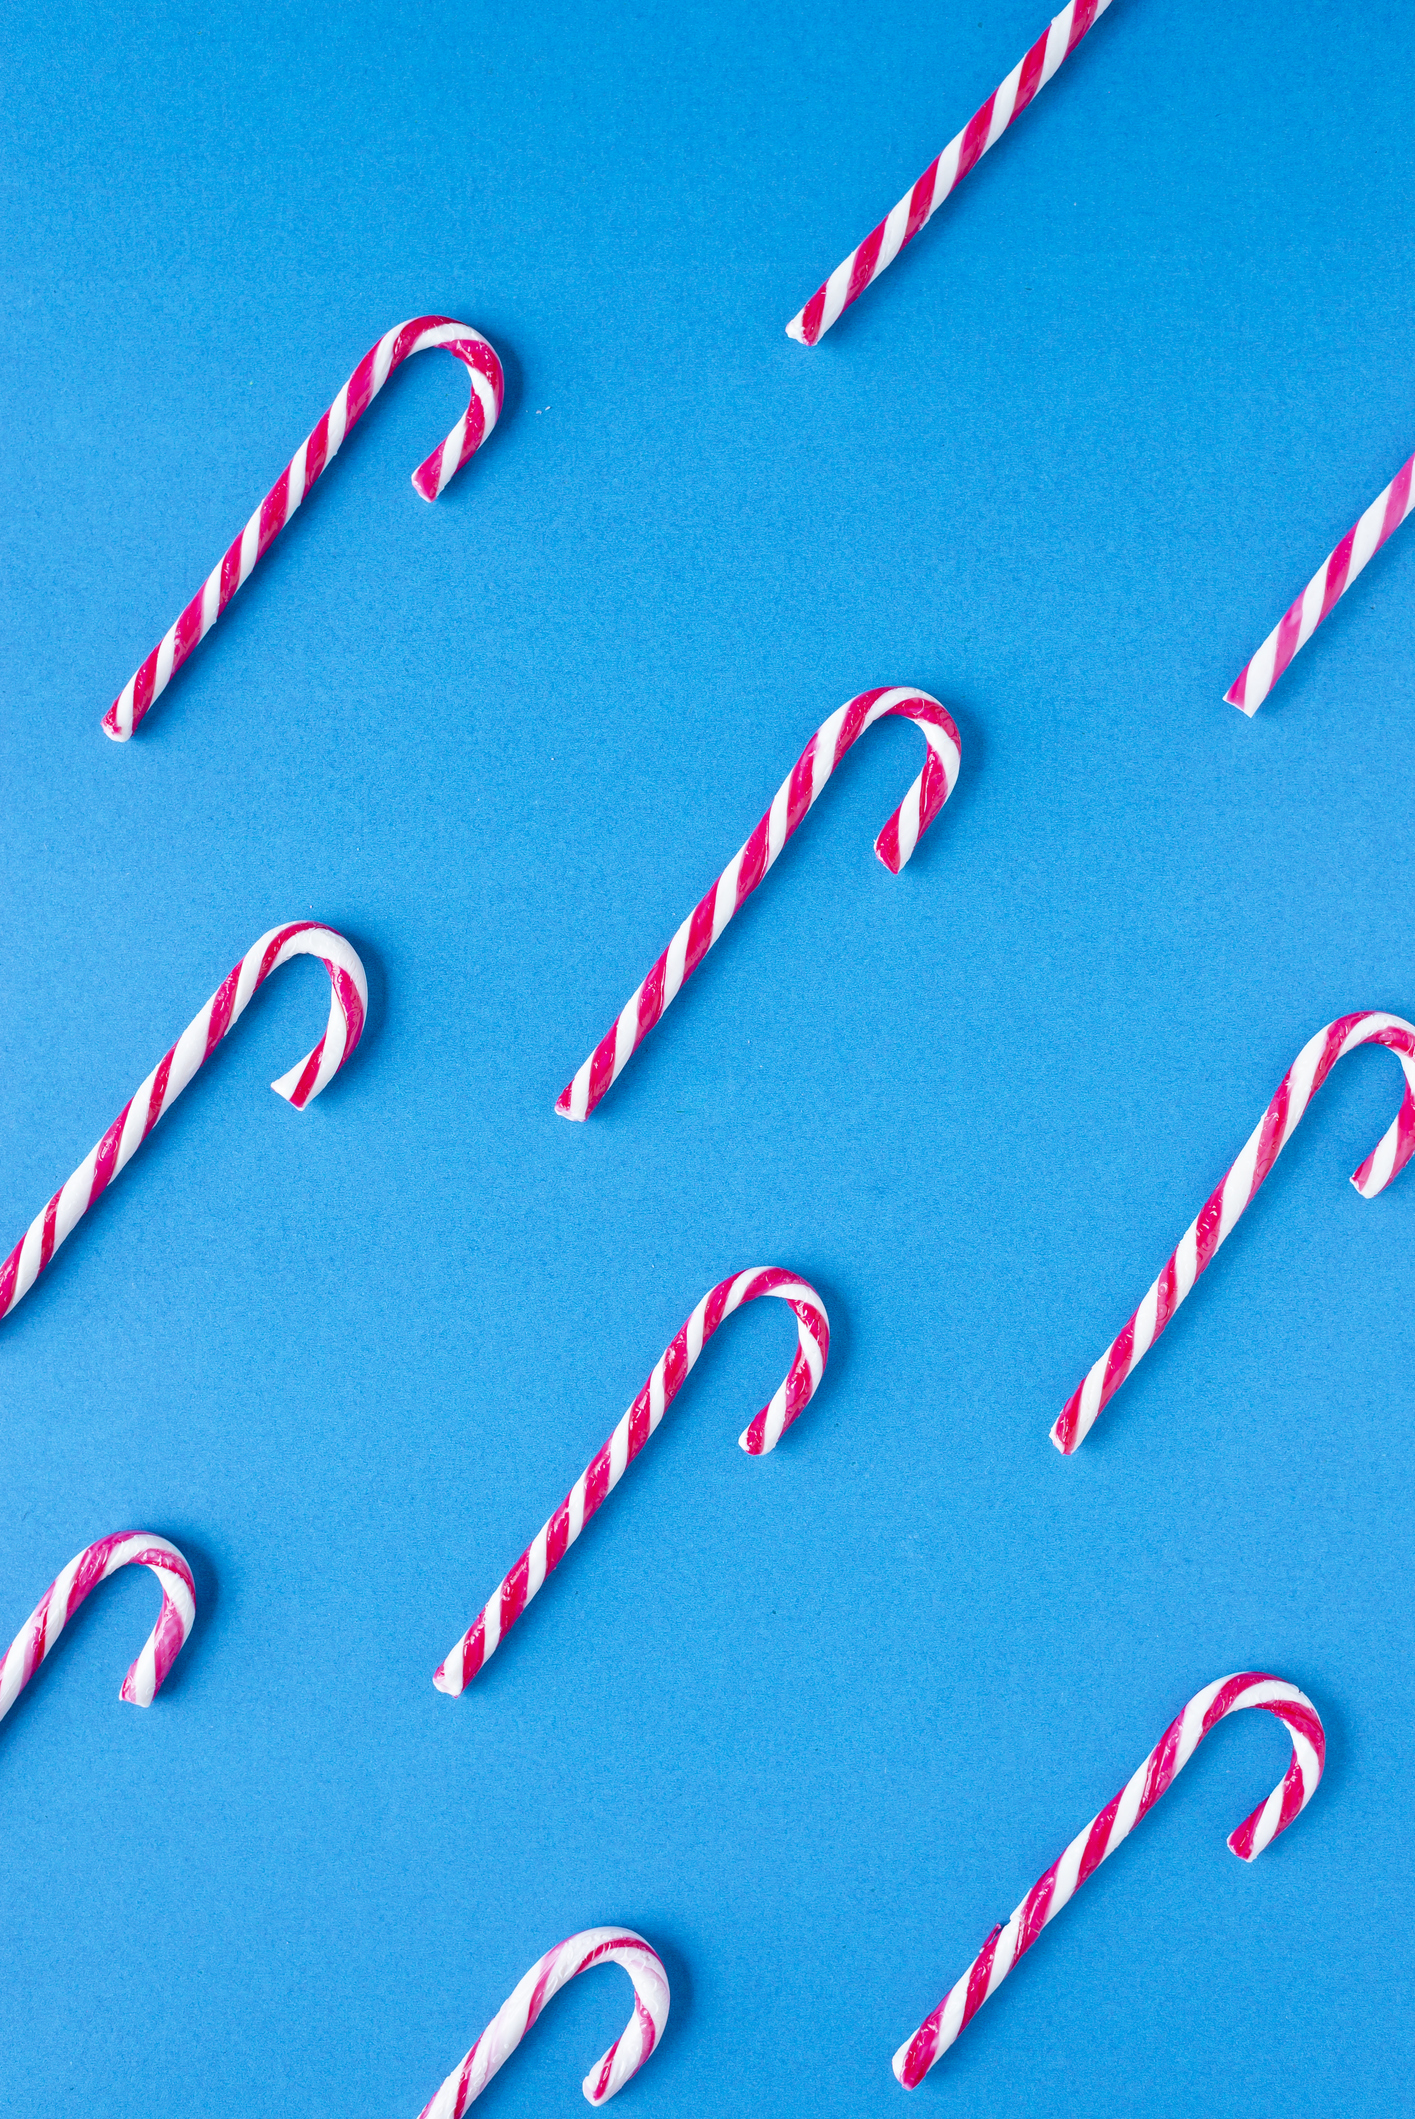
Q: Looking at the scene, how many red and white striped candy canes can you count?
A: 10